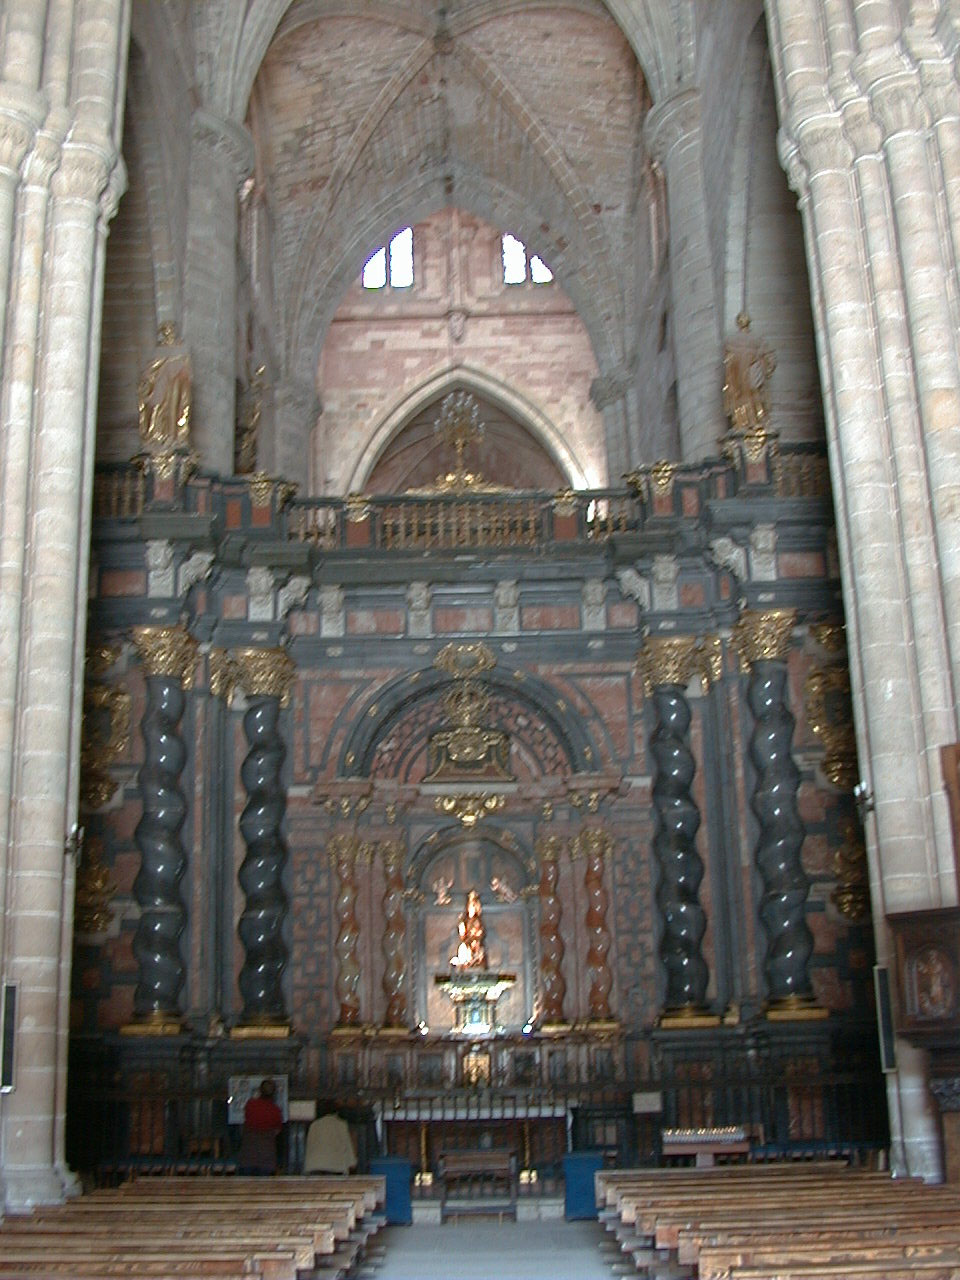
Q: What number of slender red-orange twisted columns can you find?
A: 4